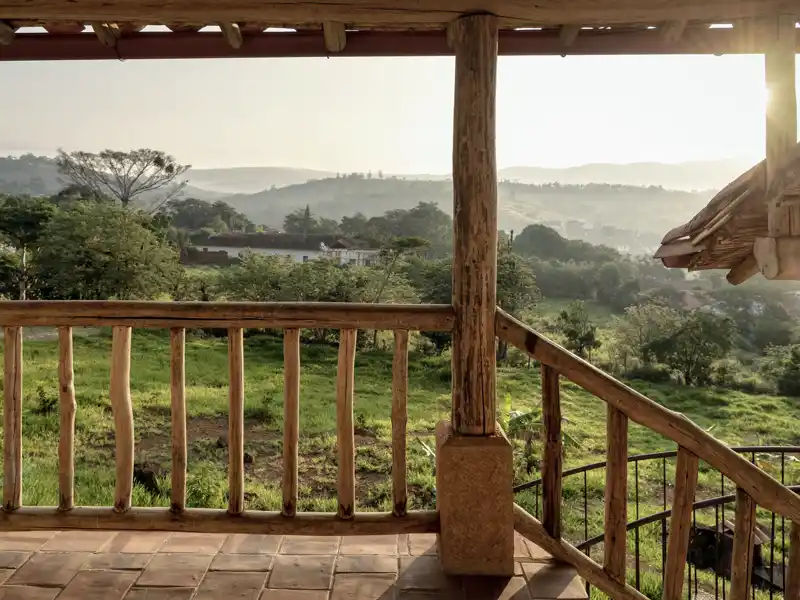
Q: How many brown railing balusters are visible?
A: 13